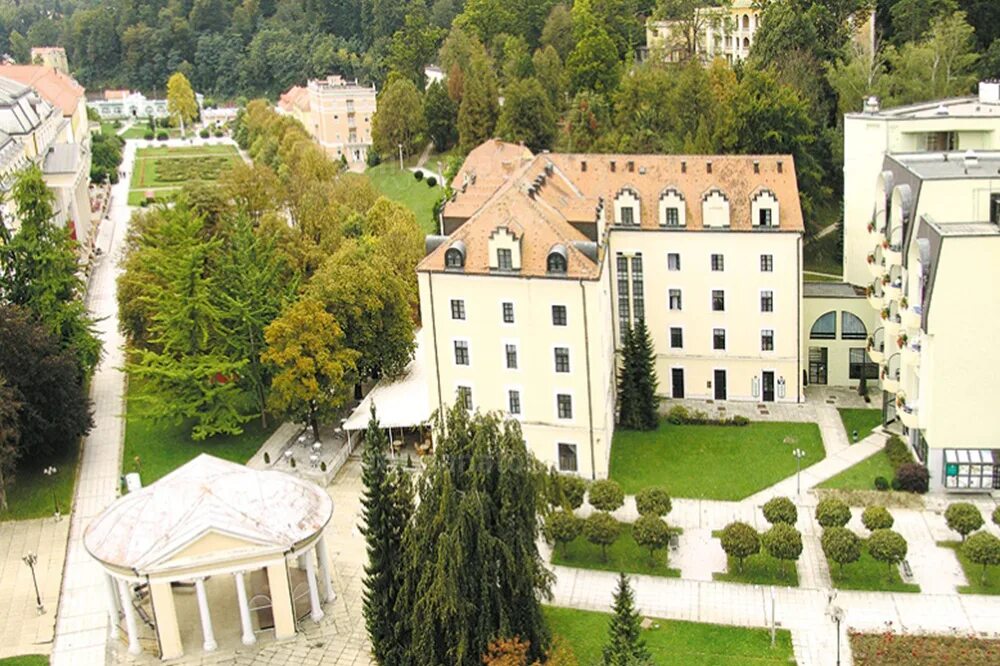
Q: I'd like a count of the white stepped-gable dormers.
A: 5